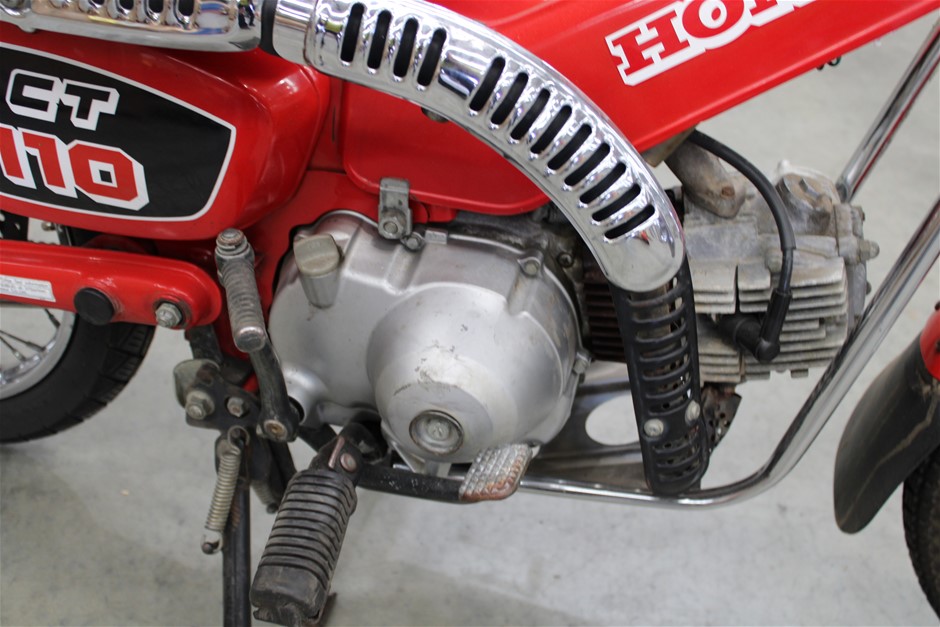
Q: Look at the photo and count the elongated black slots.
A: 13